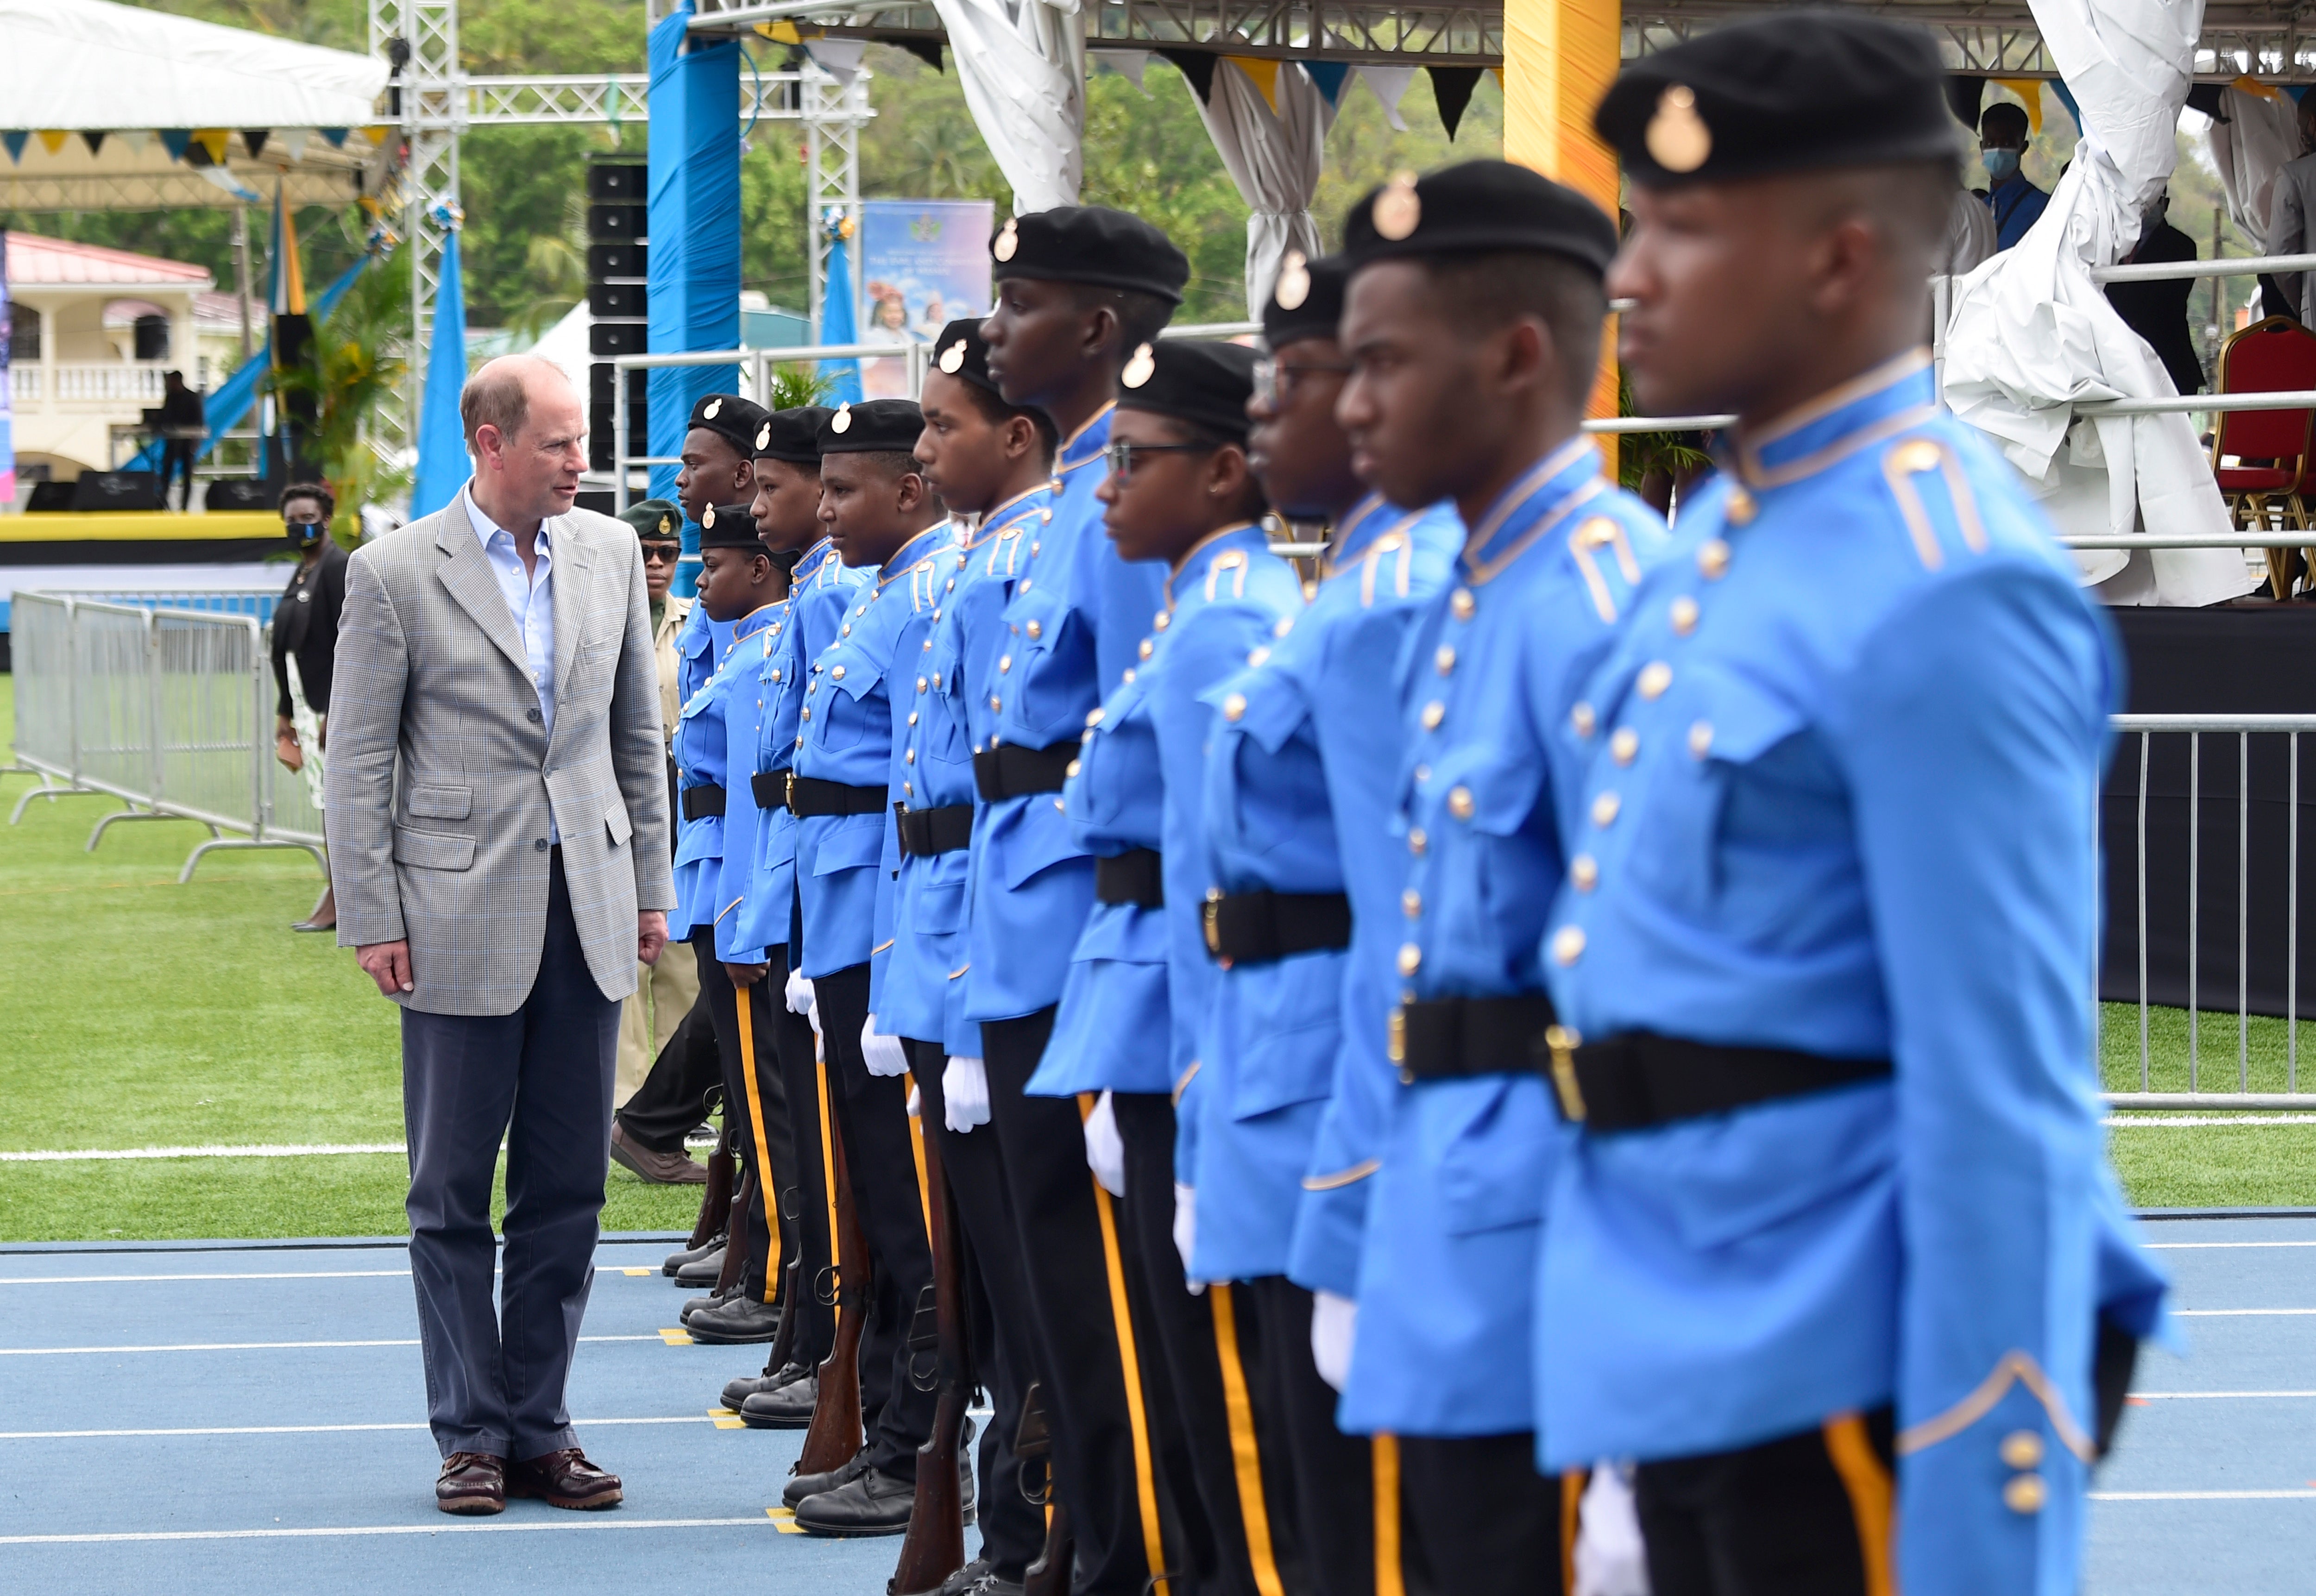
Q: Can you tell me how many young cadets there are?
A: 10